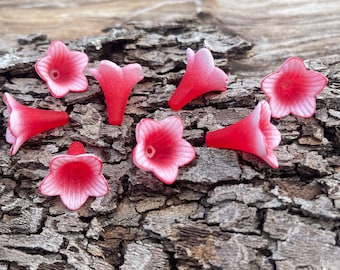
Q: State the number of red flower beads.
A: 8